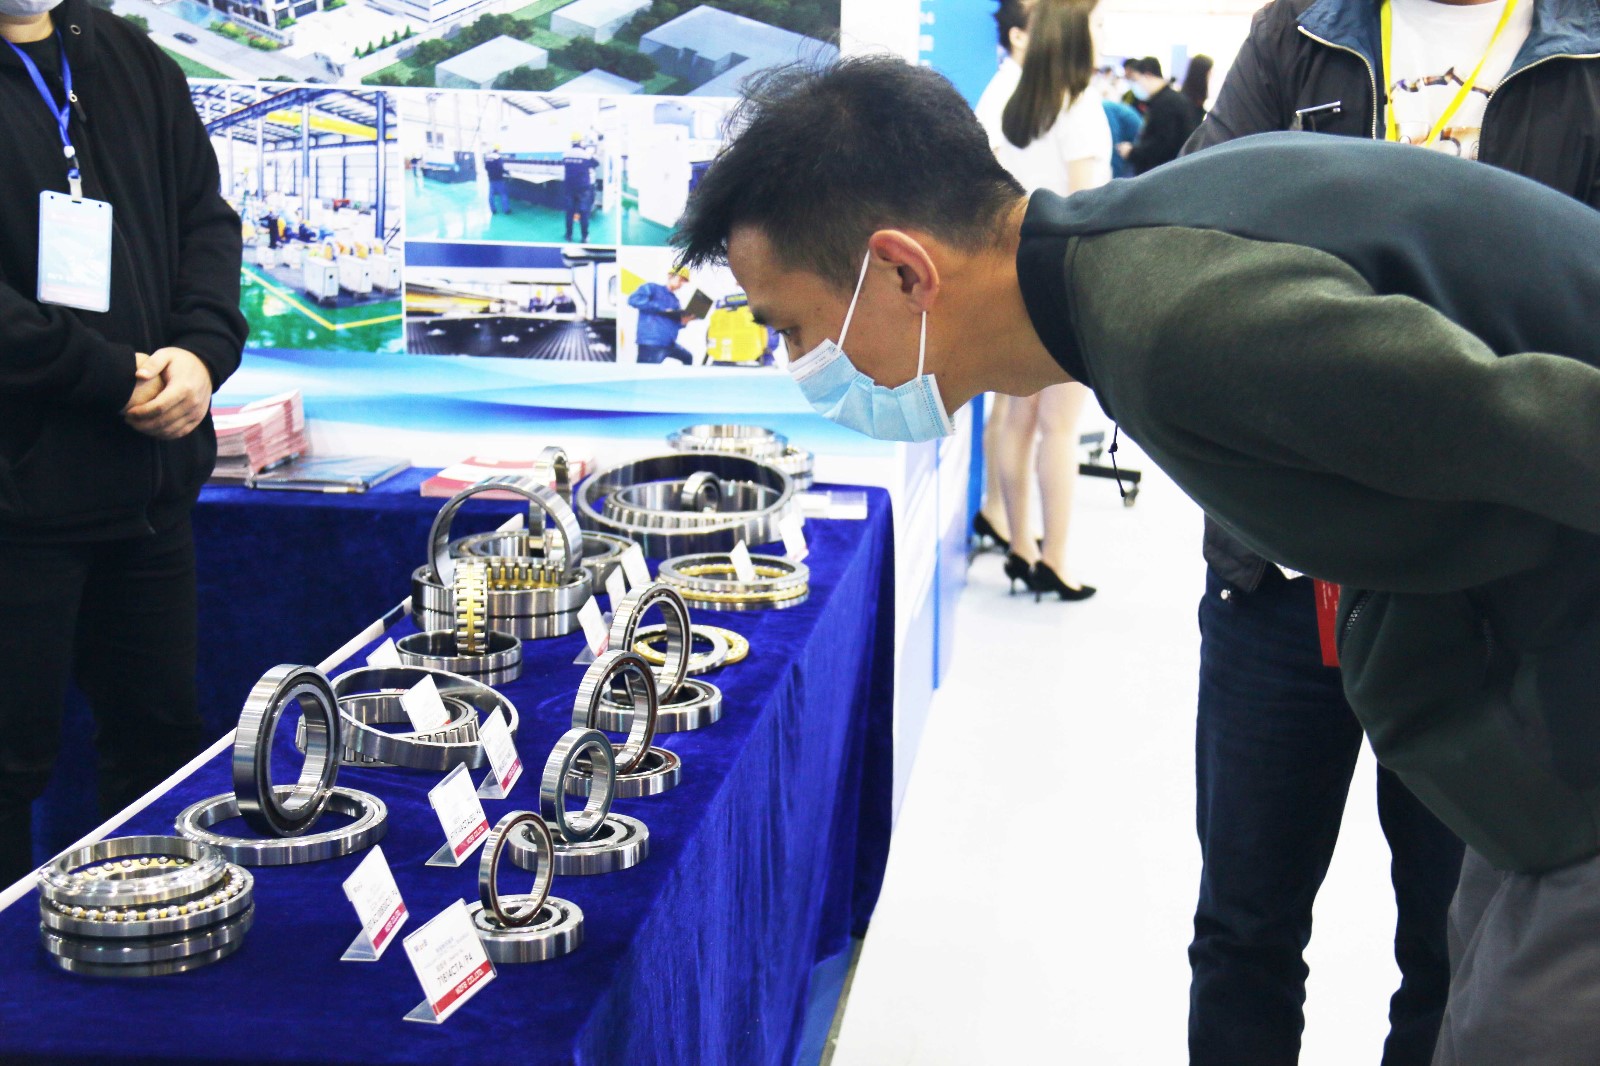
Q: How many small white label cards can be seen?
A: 11